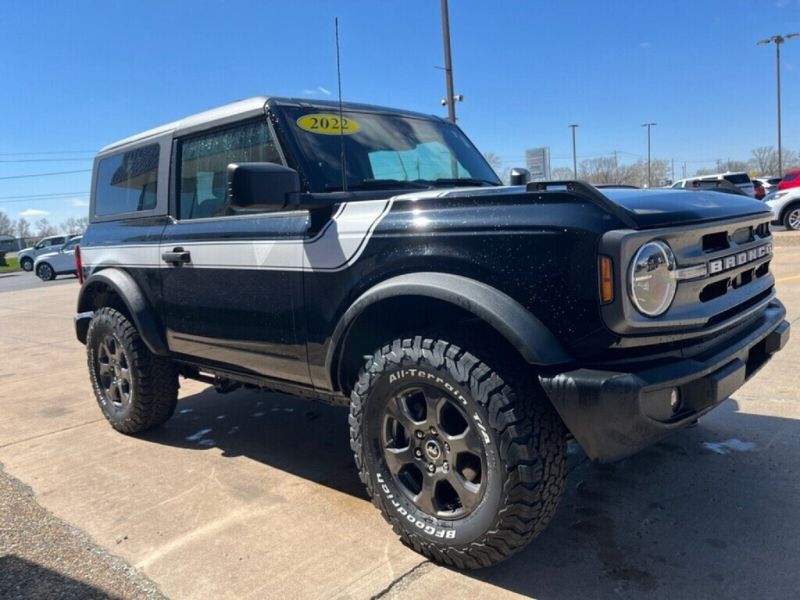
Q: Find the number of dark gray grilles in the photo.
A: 1